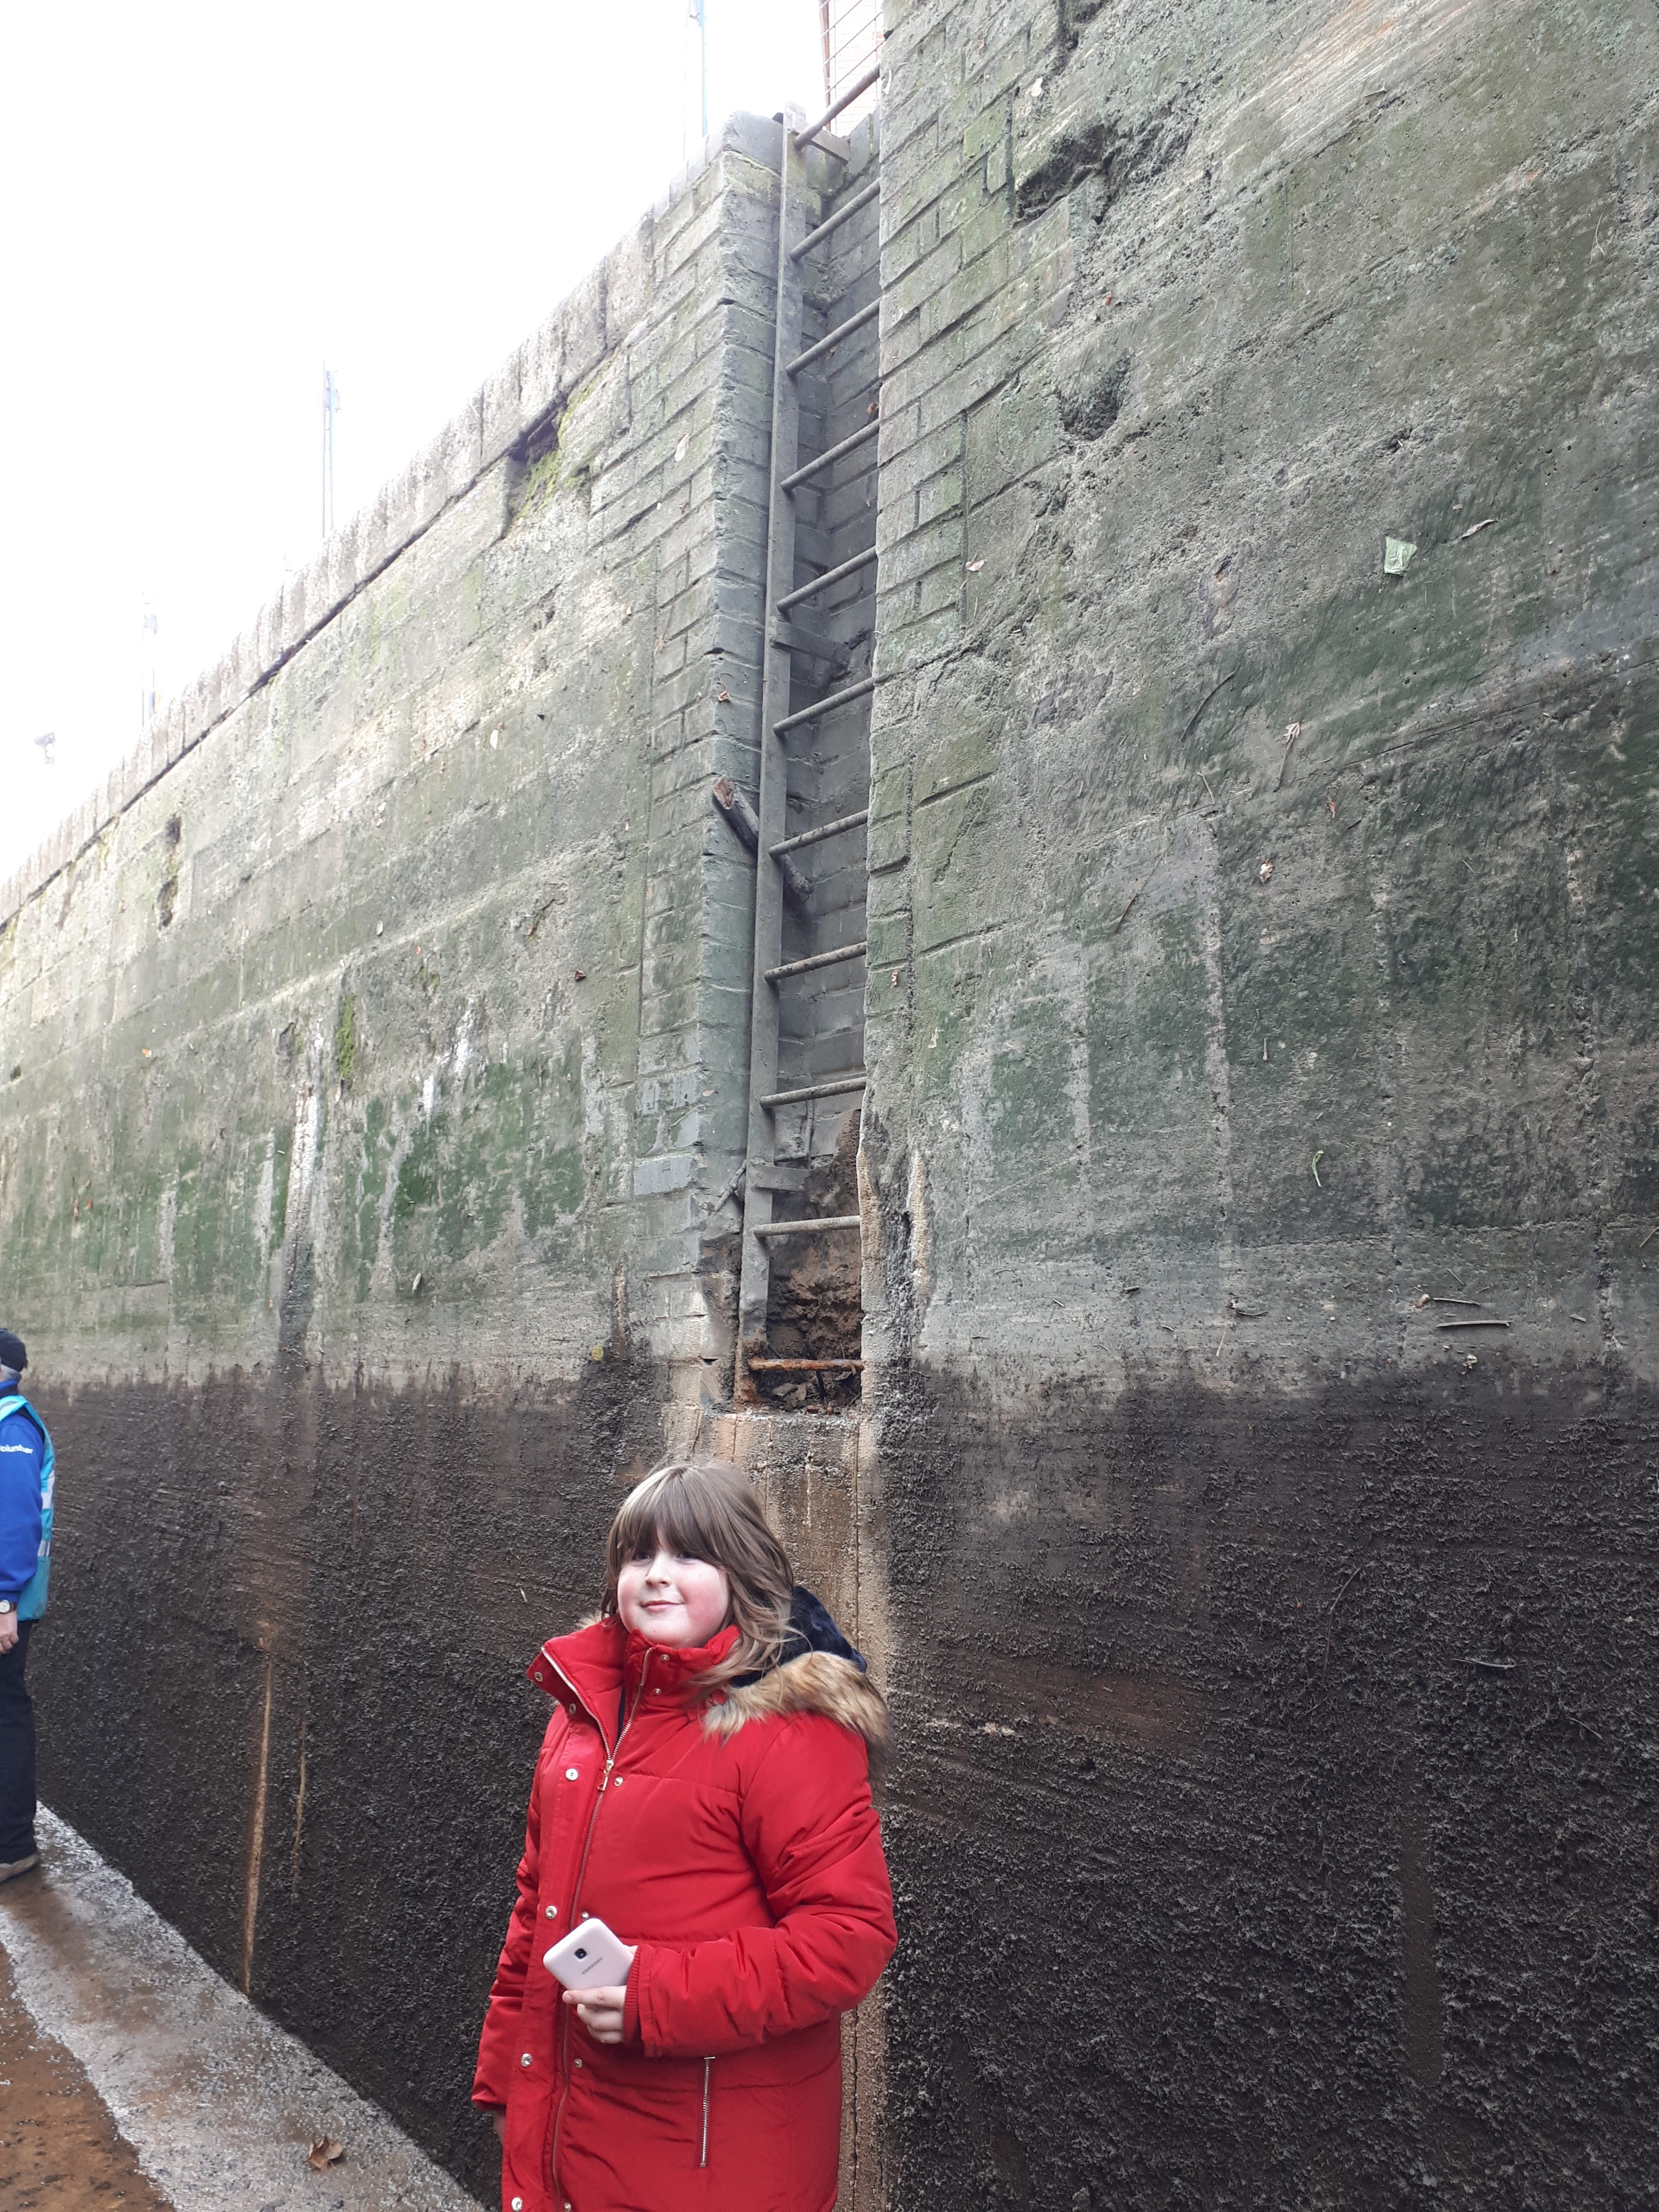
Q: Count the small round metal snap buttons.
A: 12